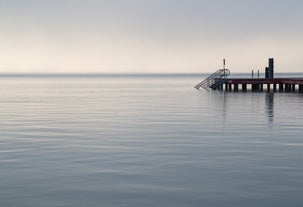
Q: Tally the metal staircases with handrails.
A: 1